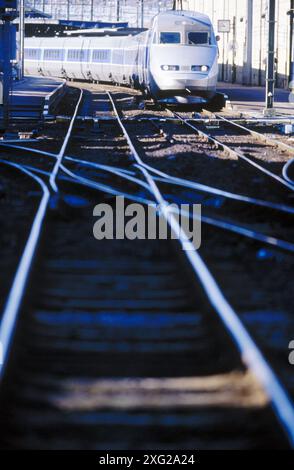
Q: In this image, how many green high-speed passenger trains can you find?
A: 0